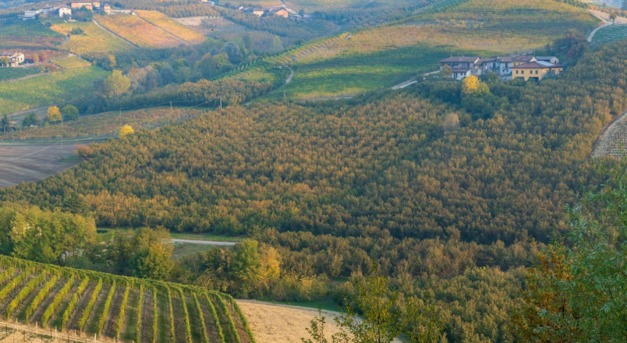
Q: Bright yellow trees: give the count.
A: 3